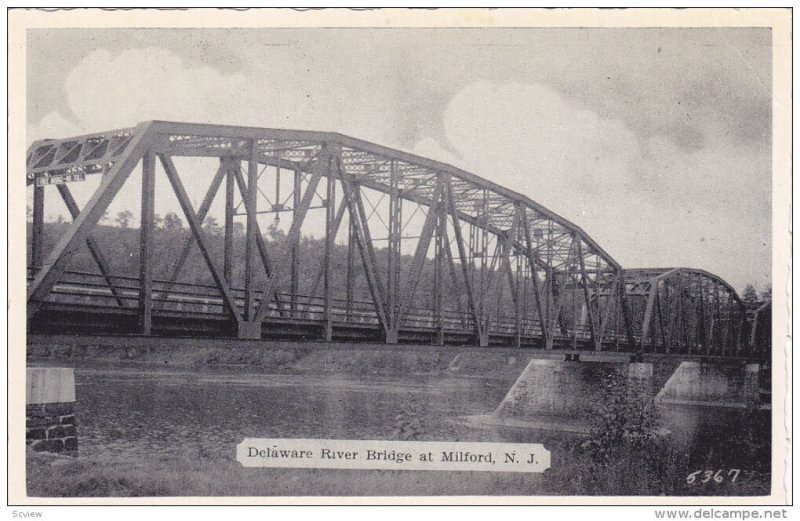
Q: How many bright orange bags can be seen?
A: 0